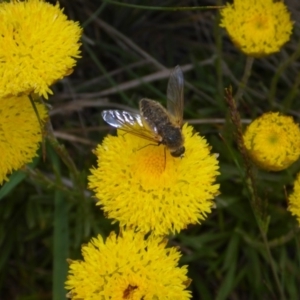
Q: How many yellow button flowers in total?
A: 7